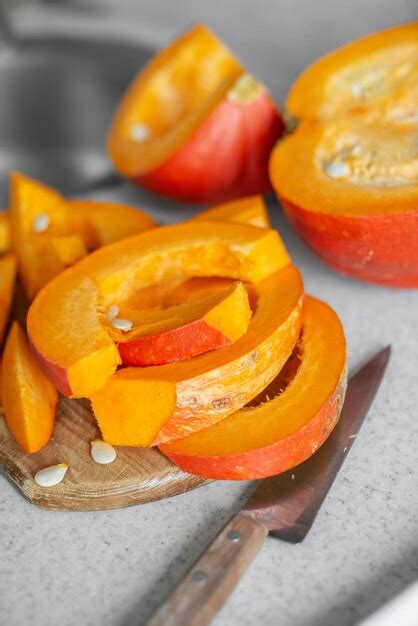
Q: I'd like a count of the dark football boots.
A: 0